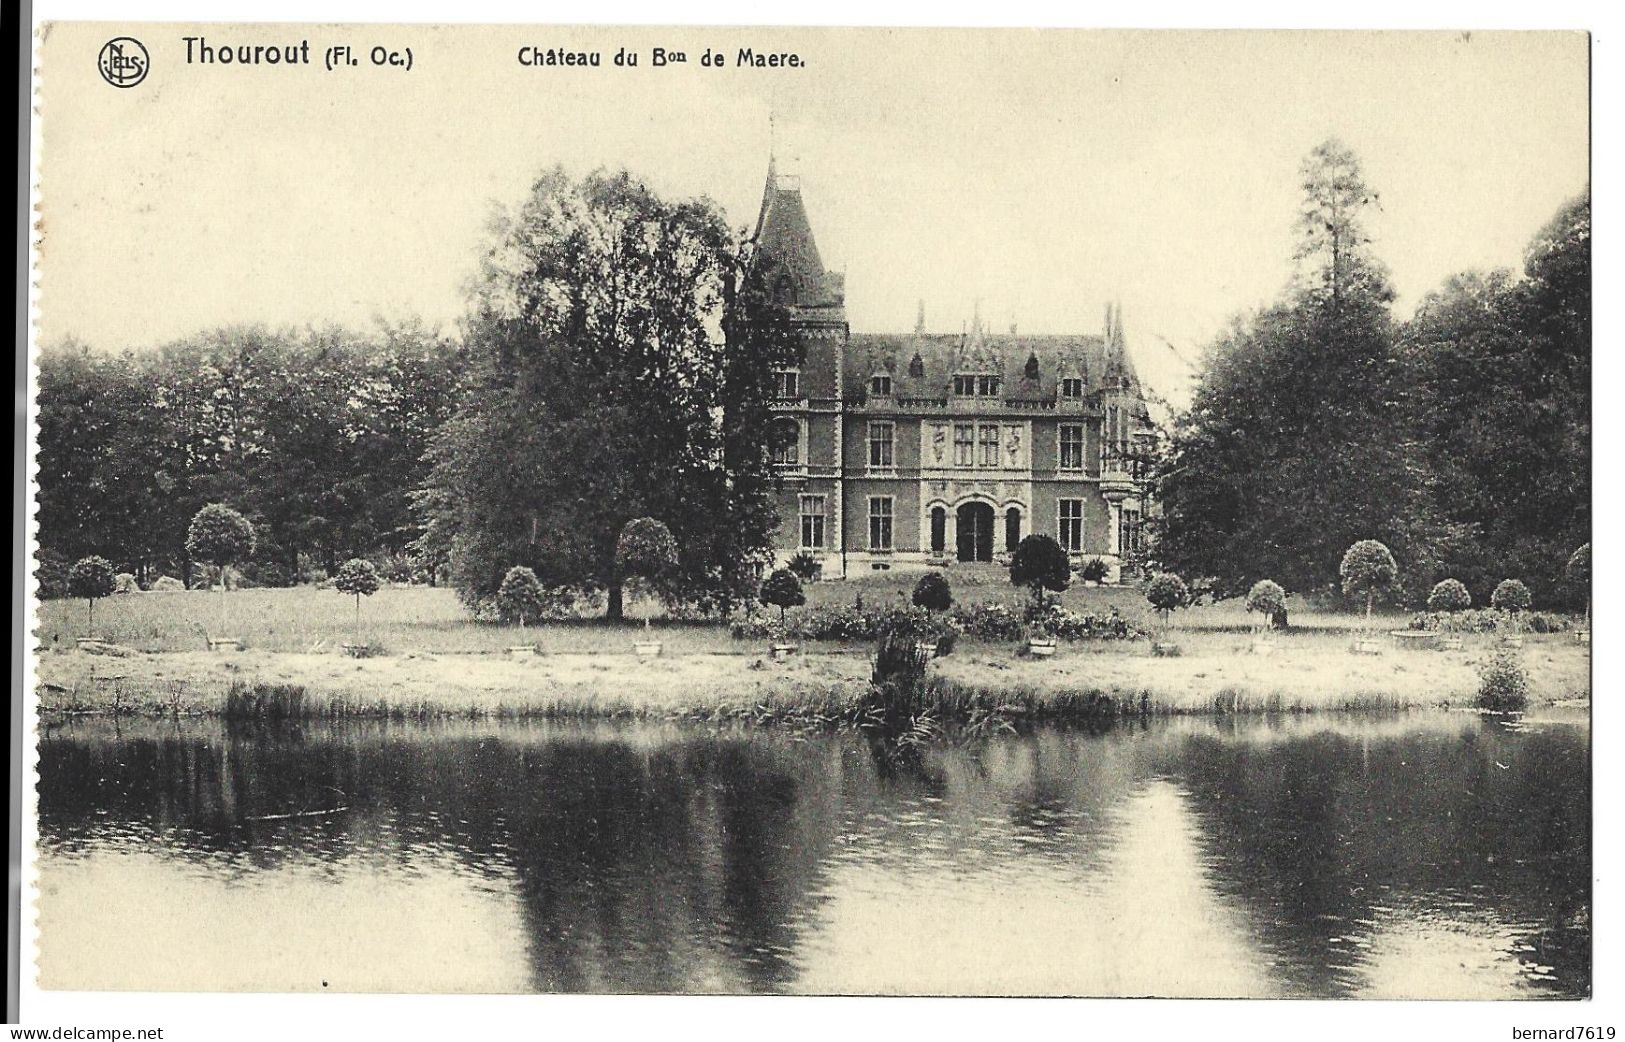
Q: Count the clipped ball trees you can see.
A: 14